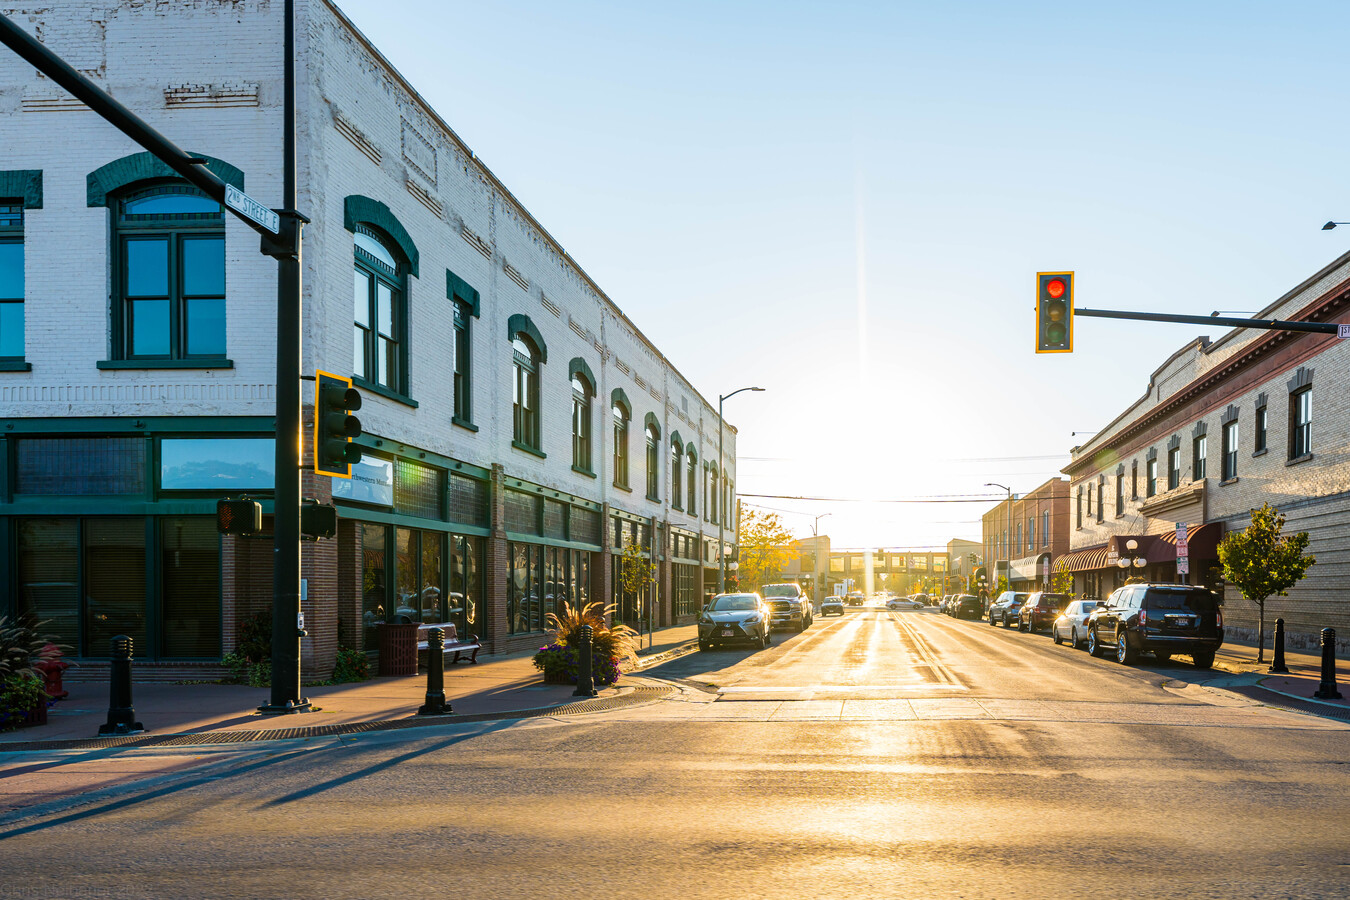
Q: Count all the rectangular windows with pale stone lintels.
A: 11